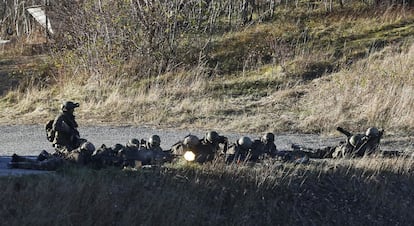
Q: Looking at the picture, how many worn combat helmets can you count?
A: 11